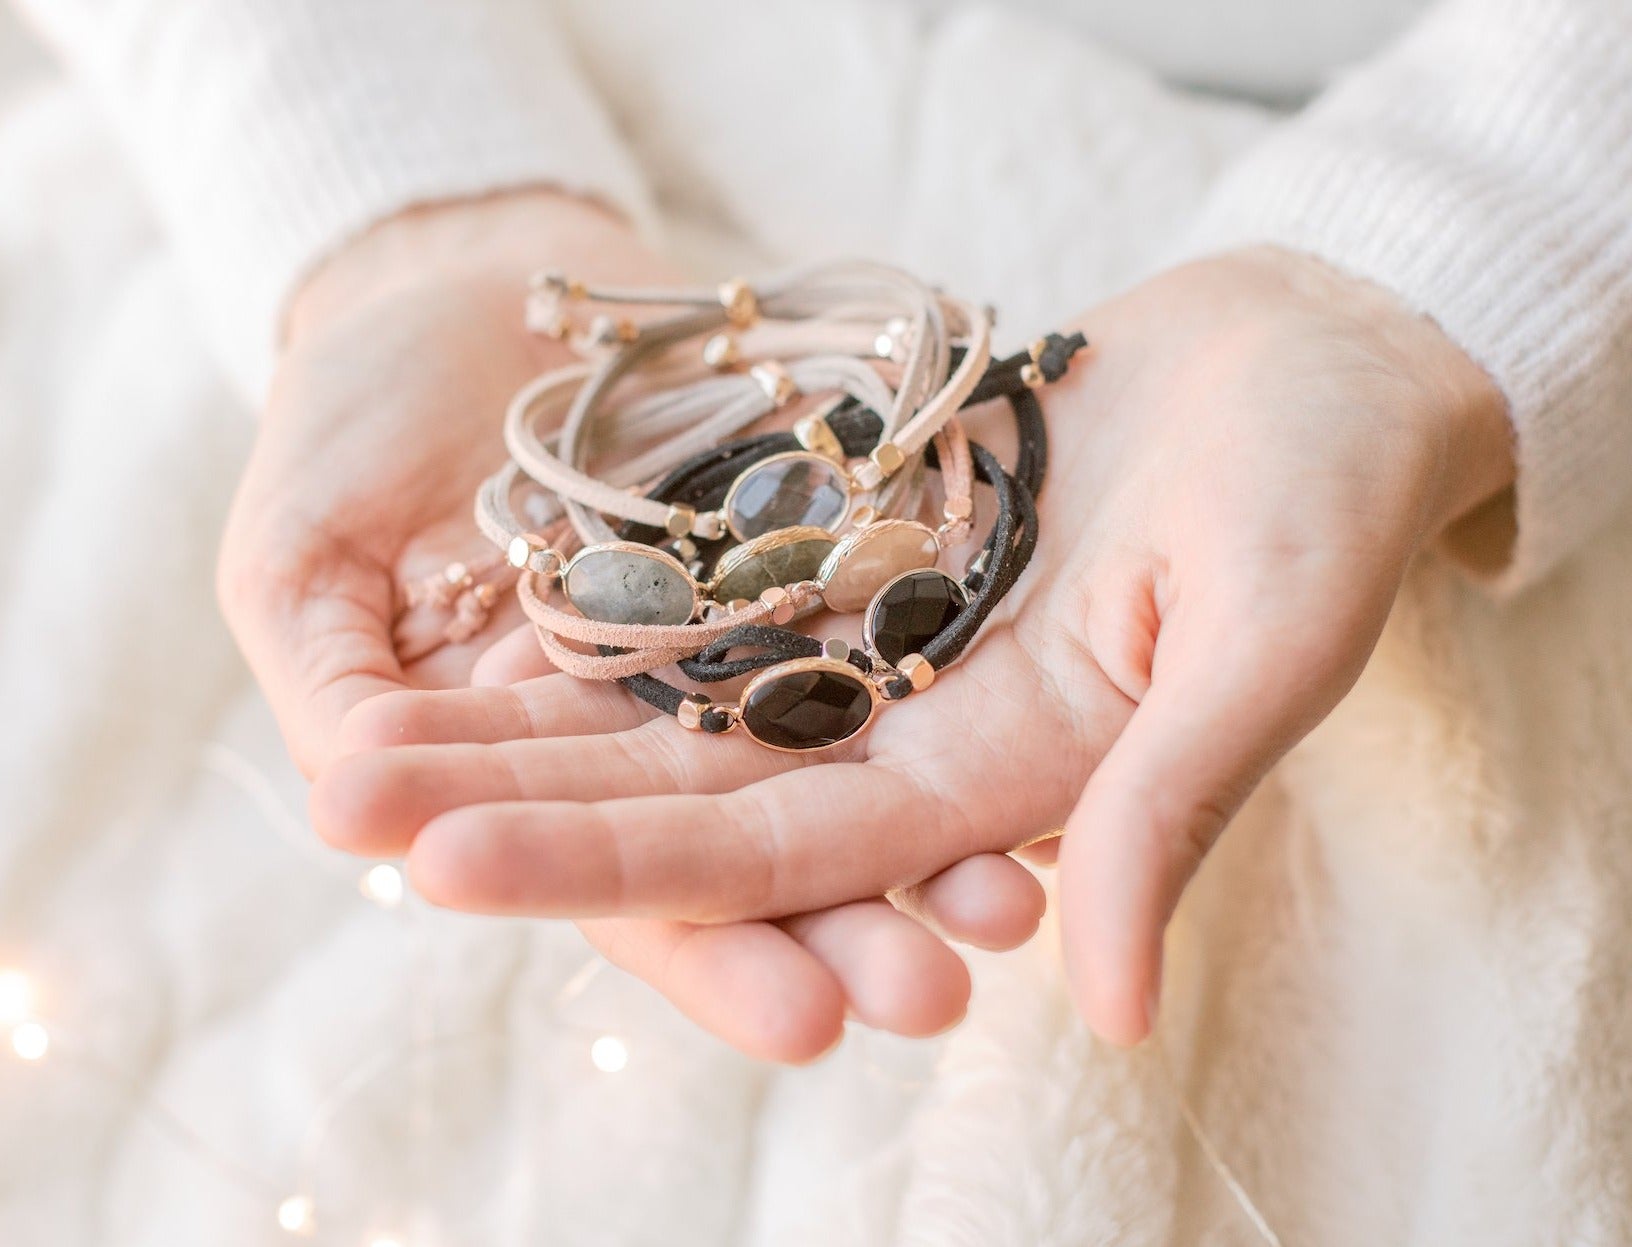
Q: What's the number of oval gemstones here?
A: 6